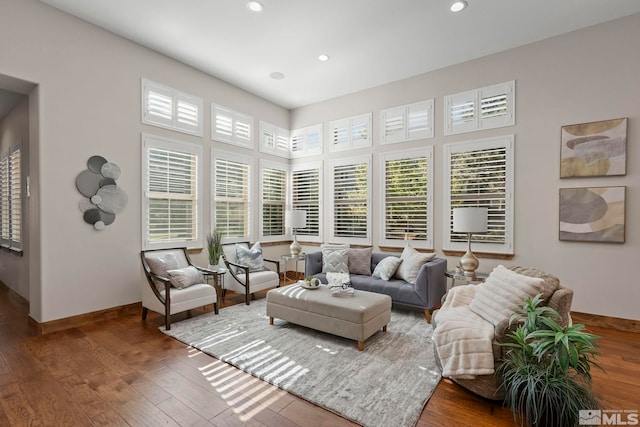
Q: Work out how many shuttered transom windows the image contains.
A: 7